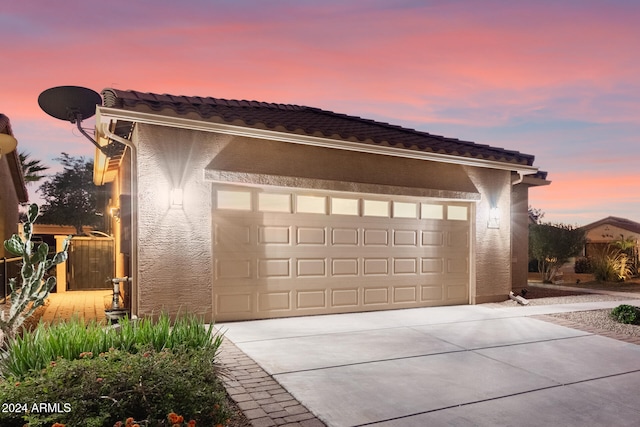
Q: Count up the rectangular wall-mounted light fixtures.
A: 2